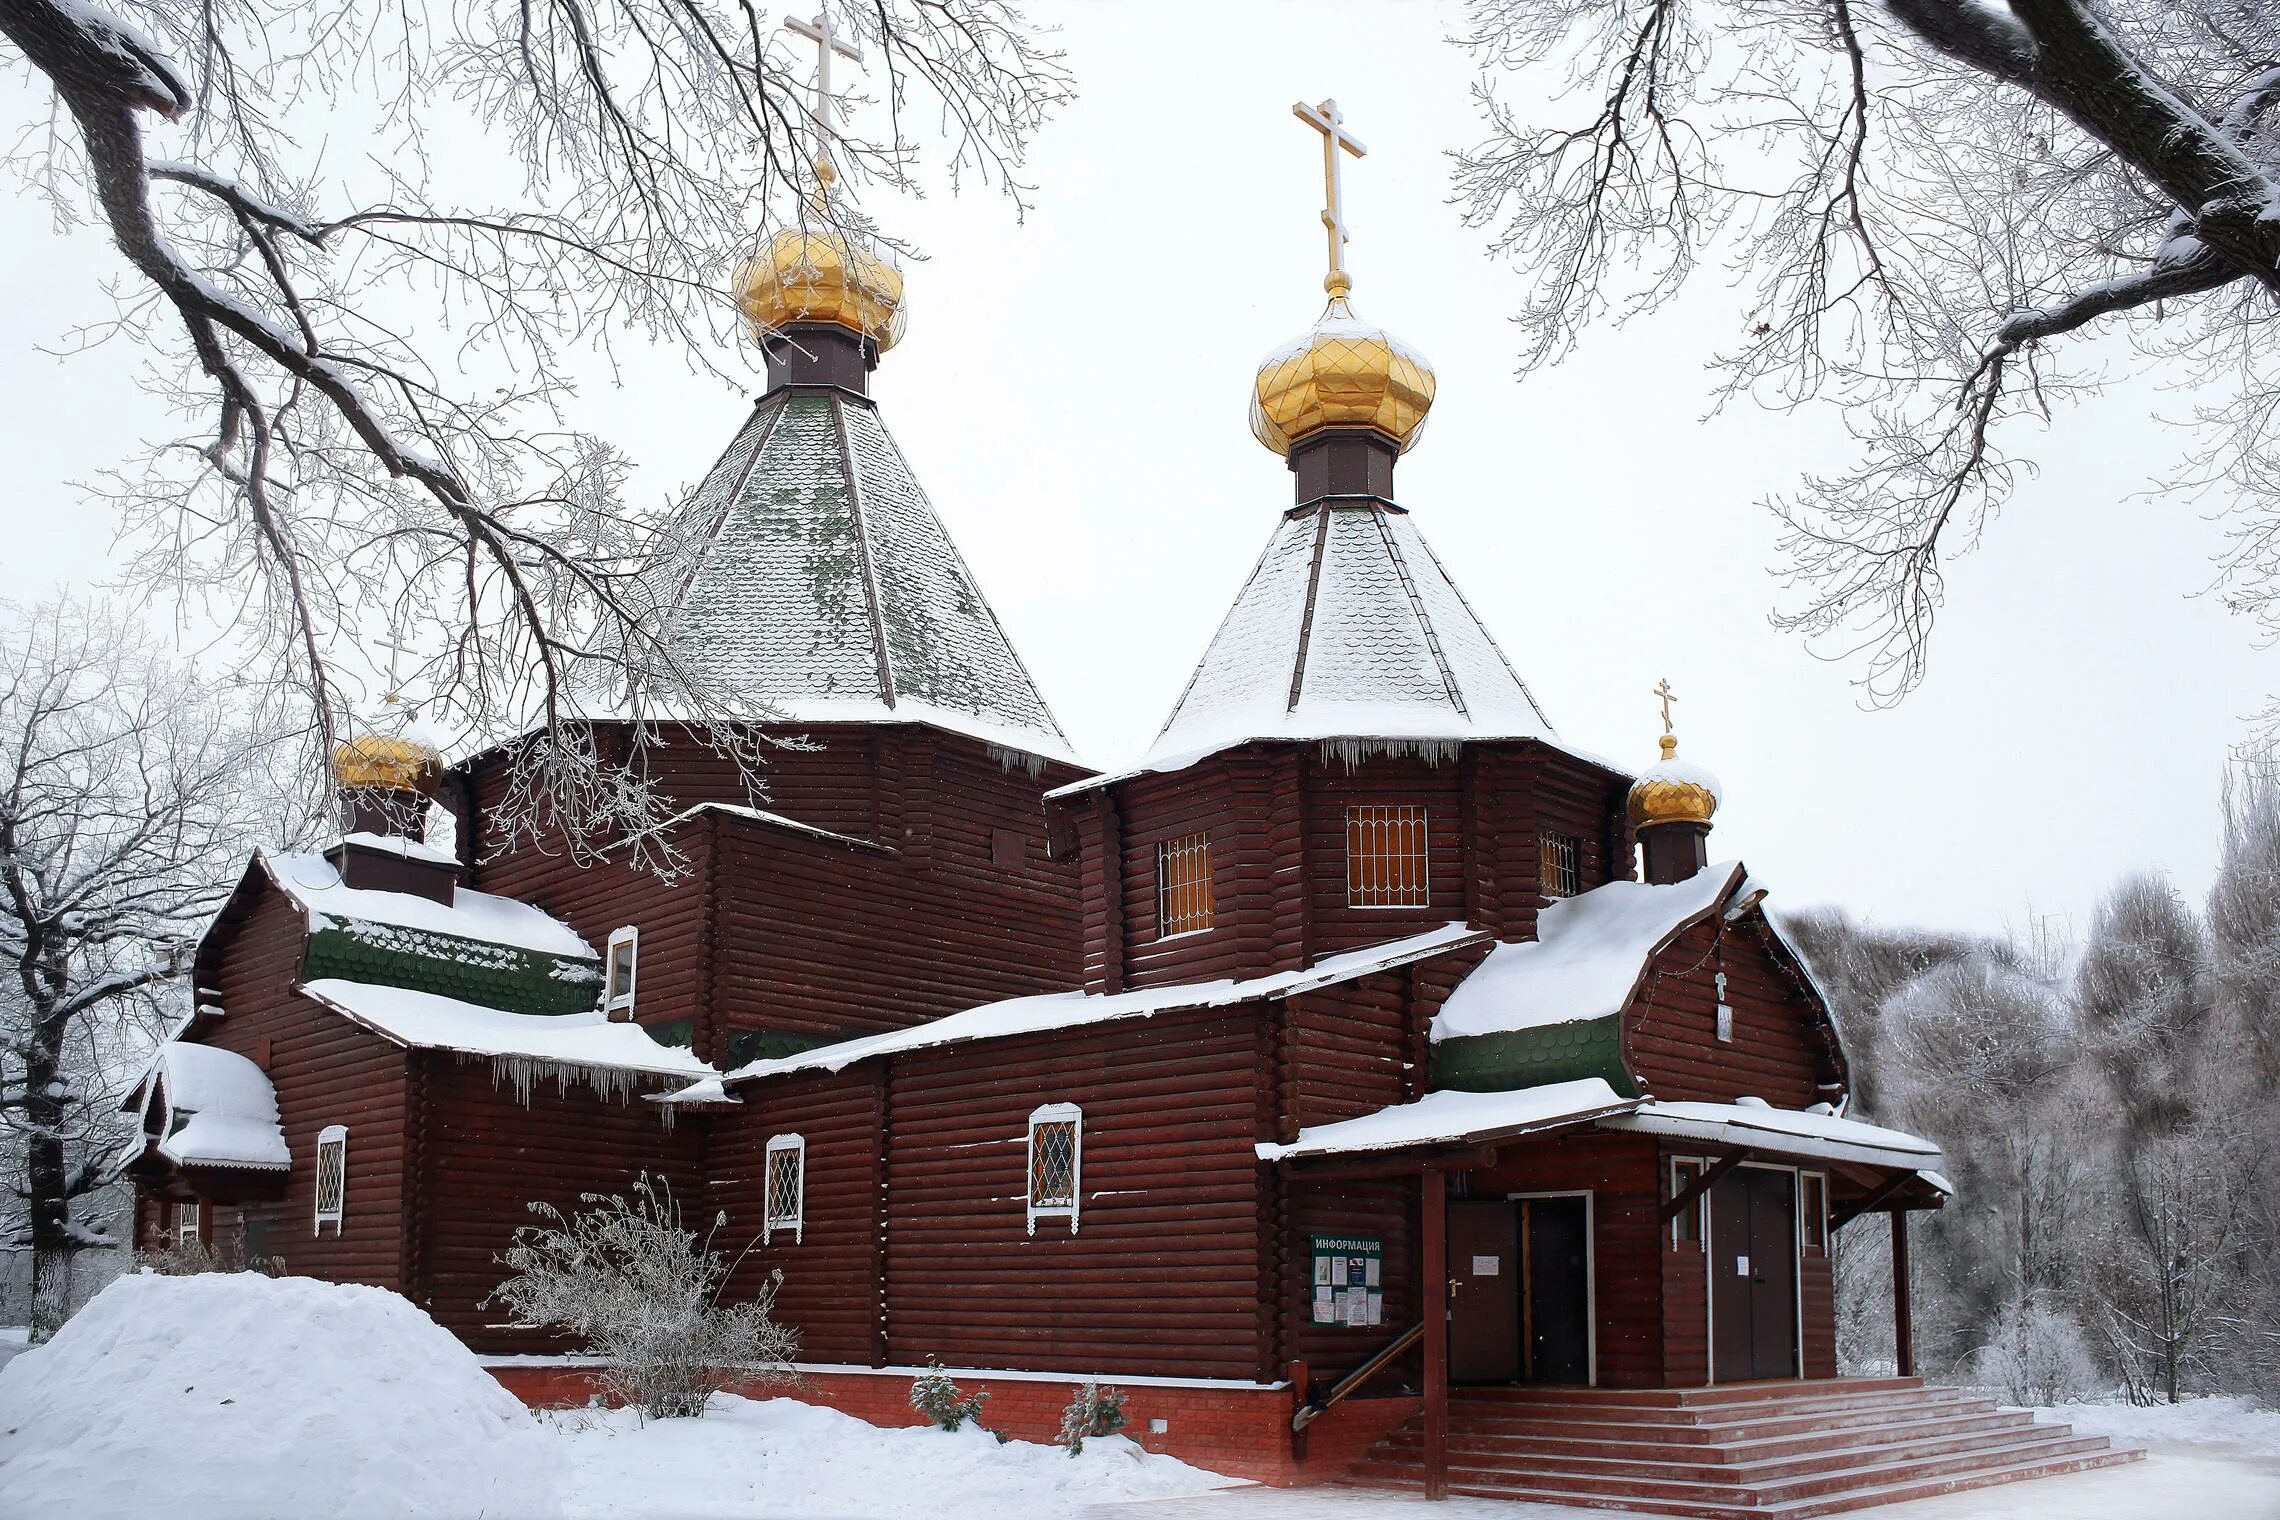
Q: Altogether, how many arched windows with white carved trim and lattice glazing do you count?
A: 3